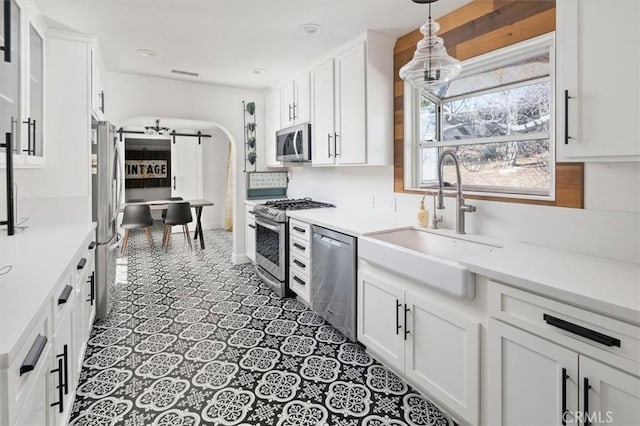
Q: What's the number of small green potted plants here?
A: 4